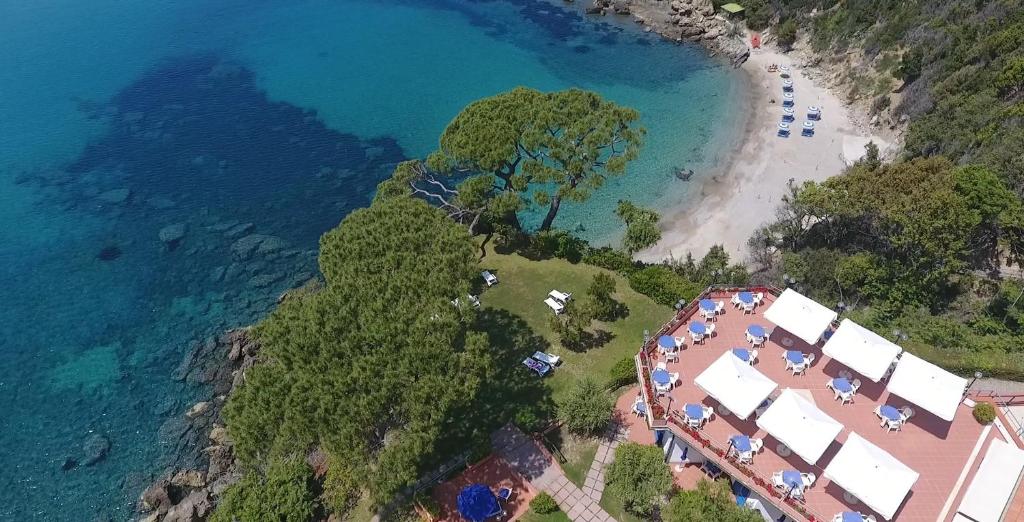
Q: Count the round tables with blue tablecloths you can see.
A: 15